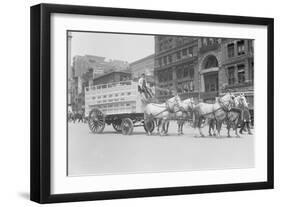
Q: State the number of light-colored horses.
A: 4